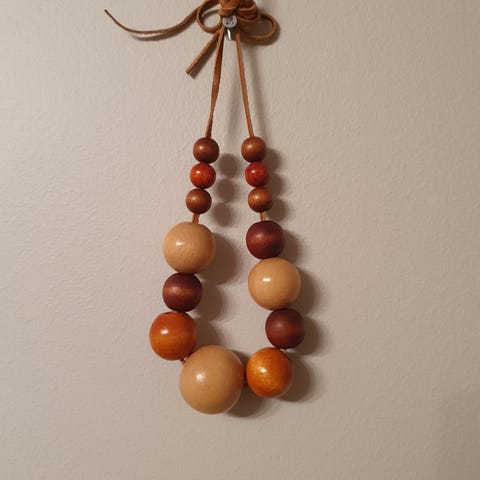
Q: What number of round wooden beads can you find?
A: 14